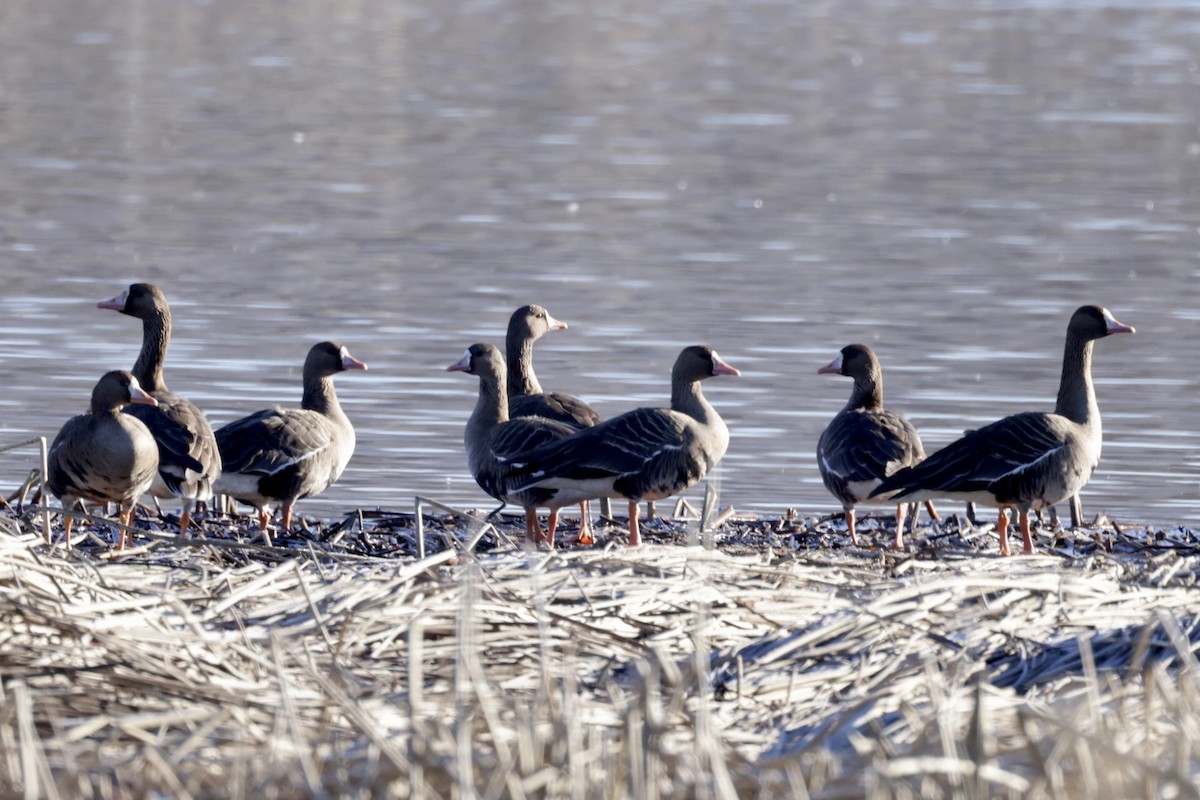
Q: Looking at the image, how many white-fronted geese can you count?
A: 8